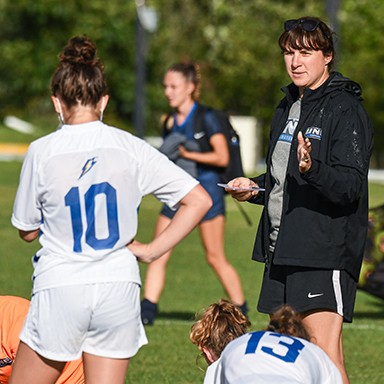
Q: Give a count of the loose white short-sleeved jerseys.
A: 2